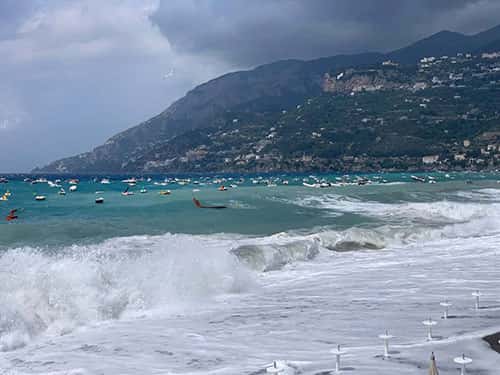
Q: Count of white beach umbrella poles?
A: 7